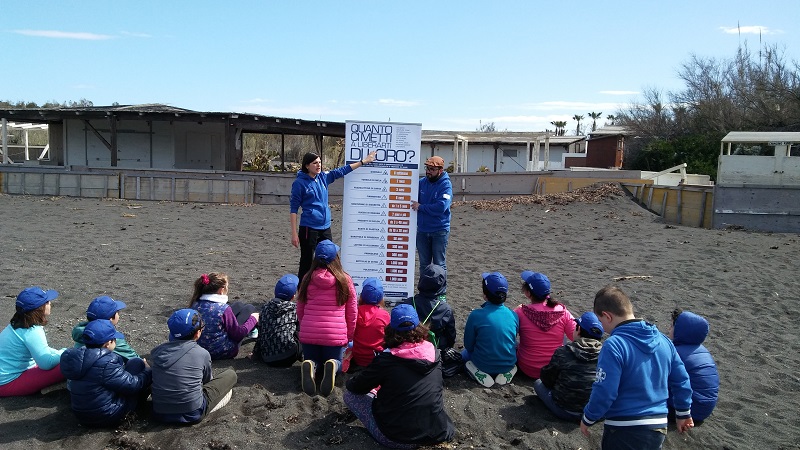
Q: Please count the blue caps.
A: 11